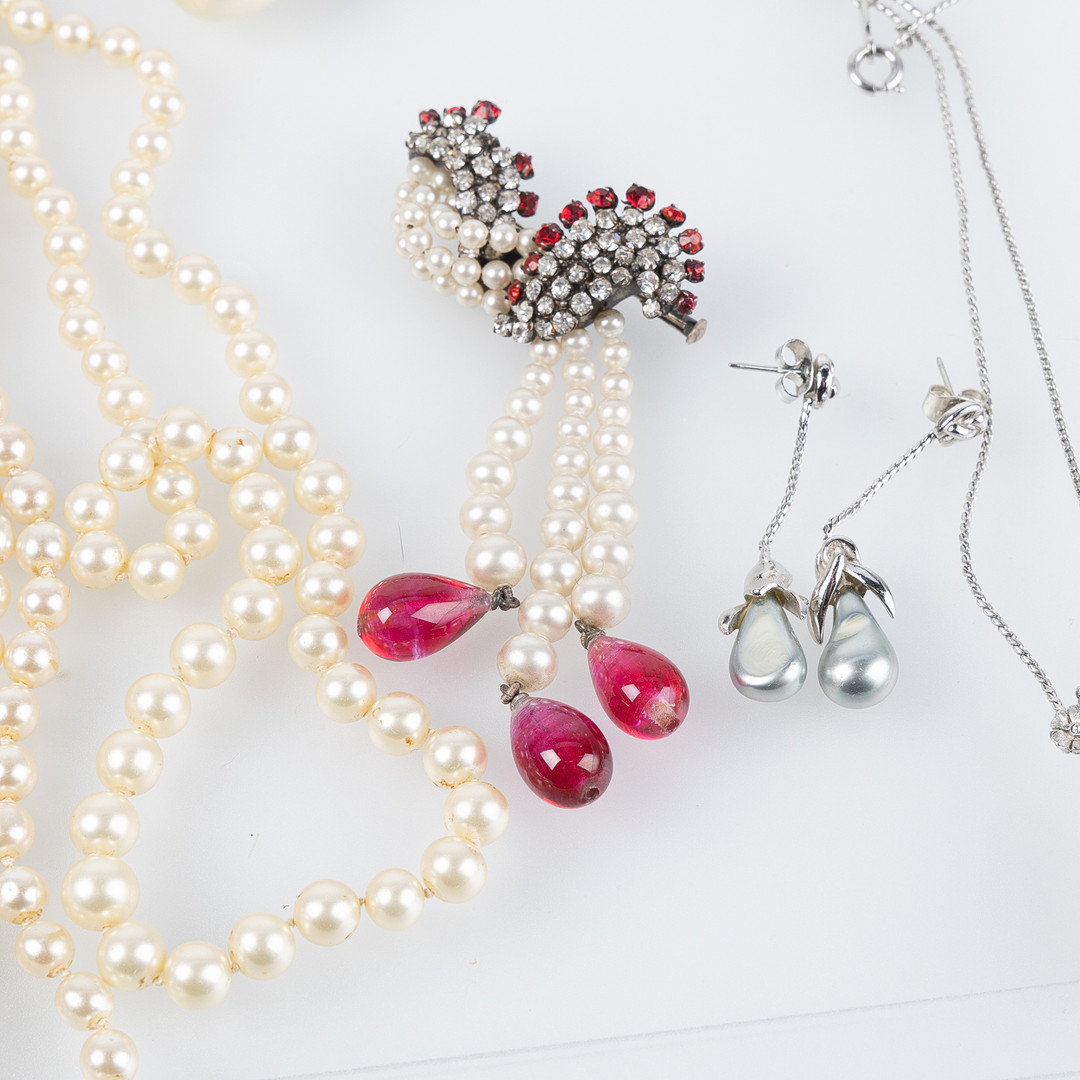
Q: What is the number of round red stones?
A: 15